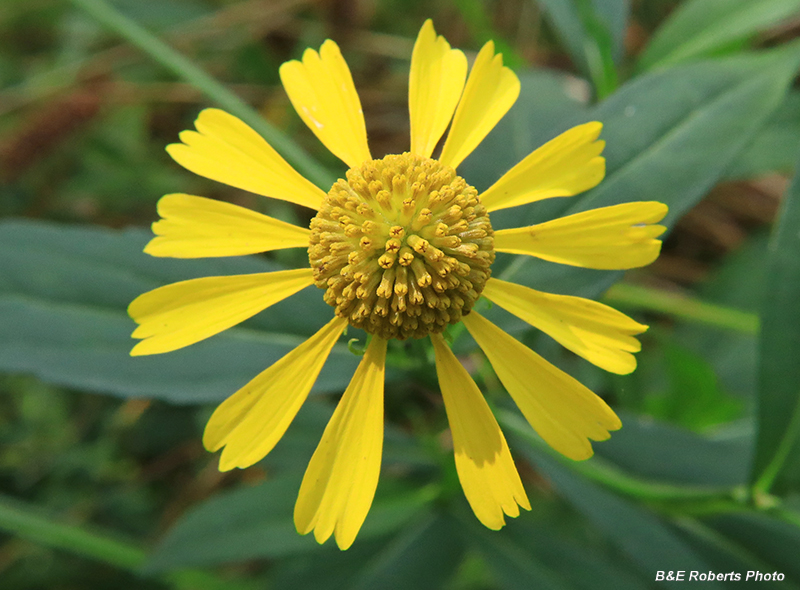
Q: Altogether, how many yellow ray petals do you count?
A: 13